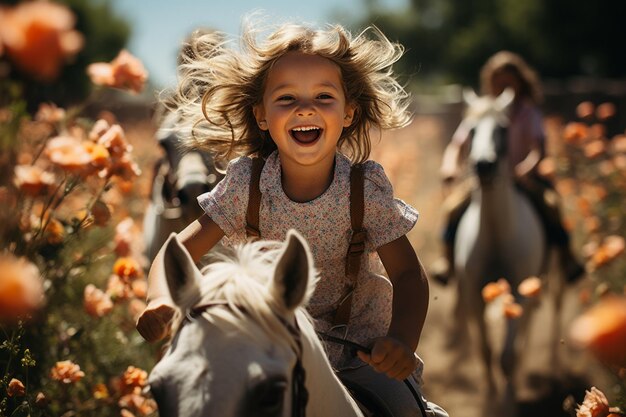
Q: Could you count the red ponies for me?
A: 0